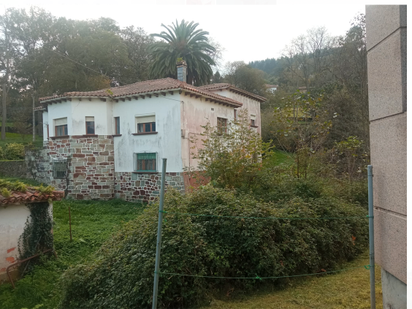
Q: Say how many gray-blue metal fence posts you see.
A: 2